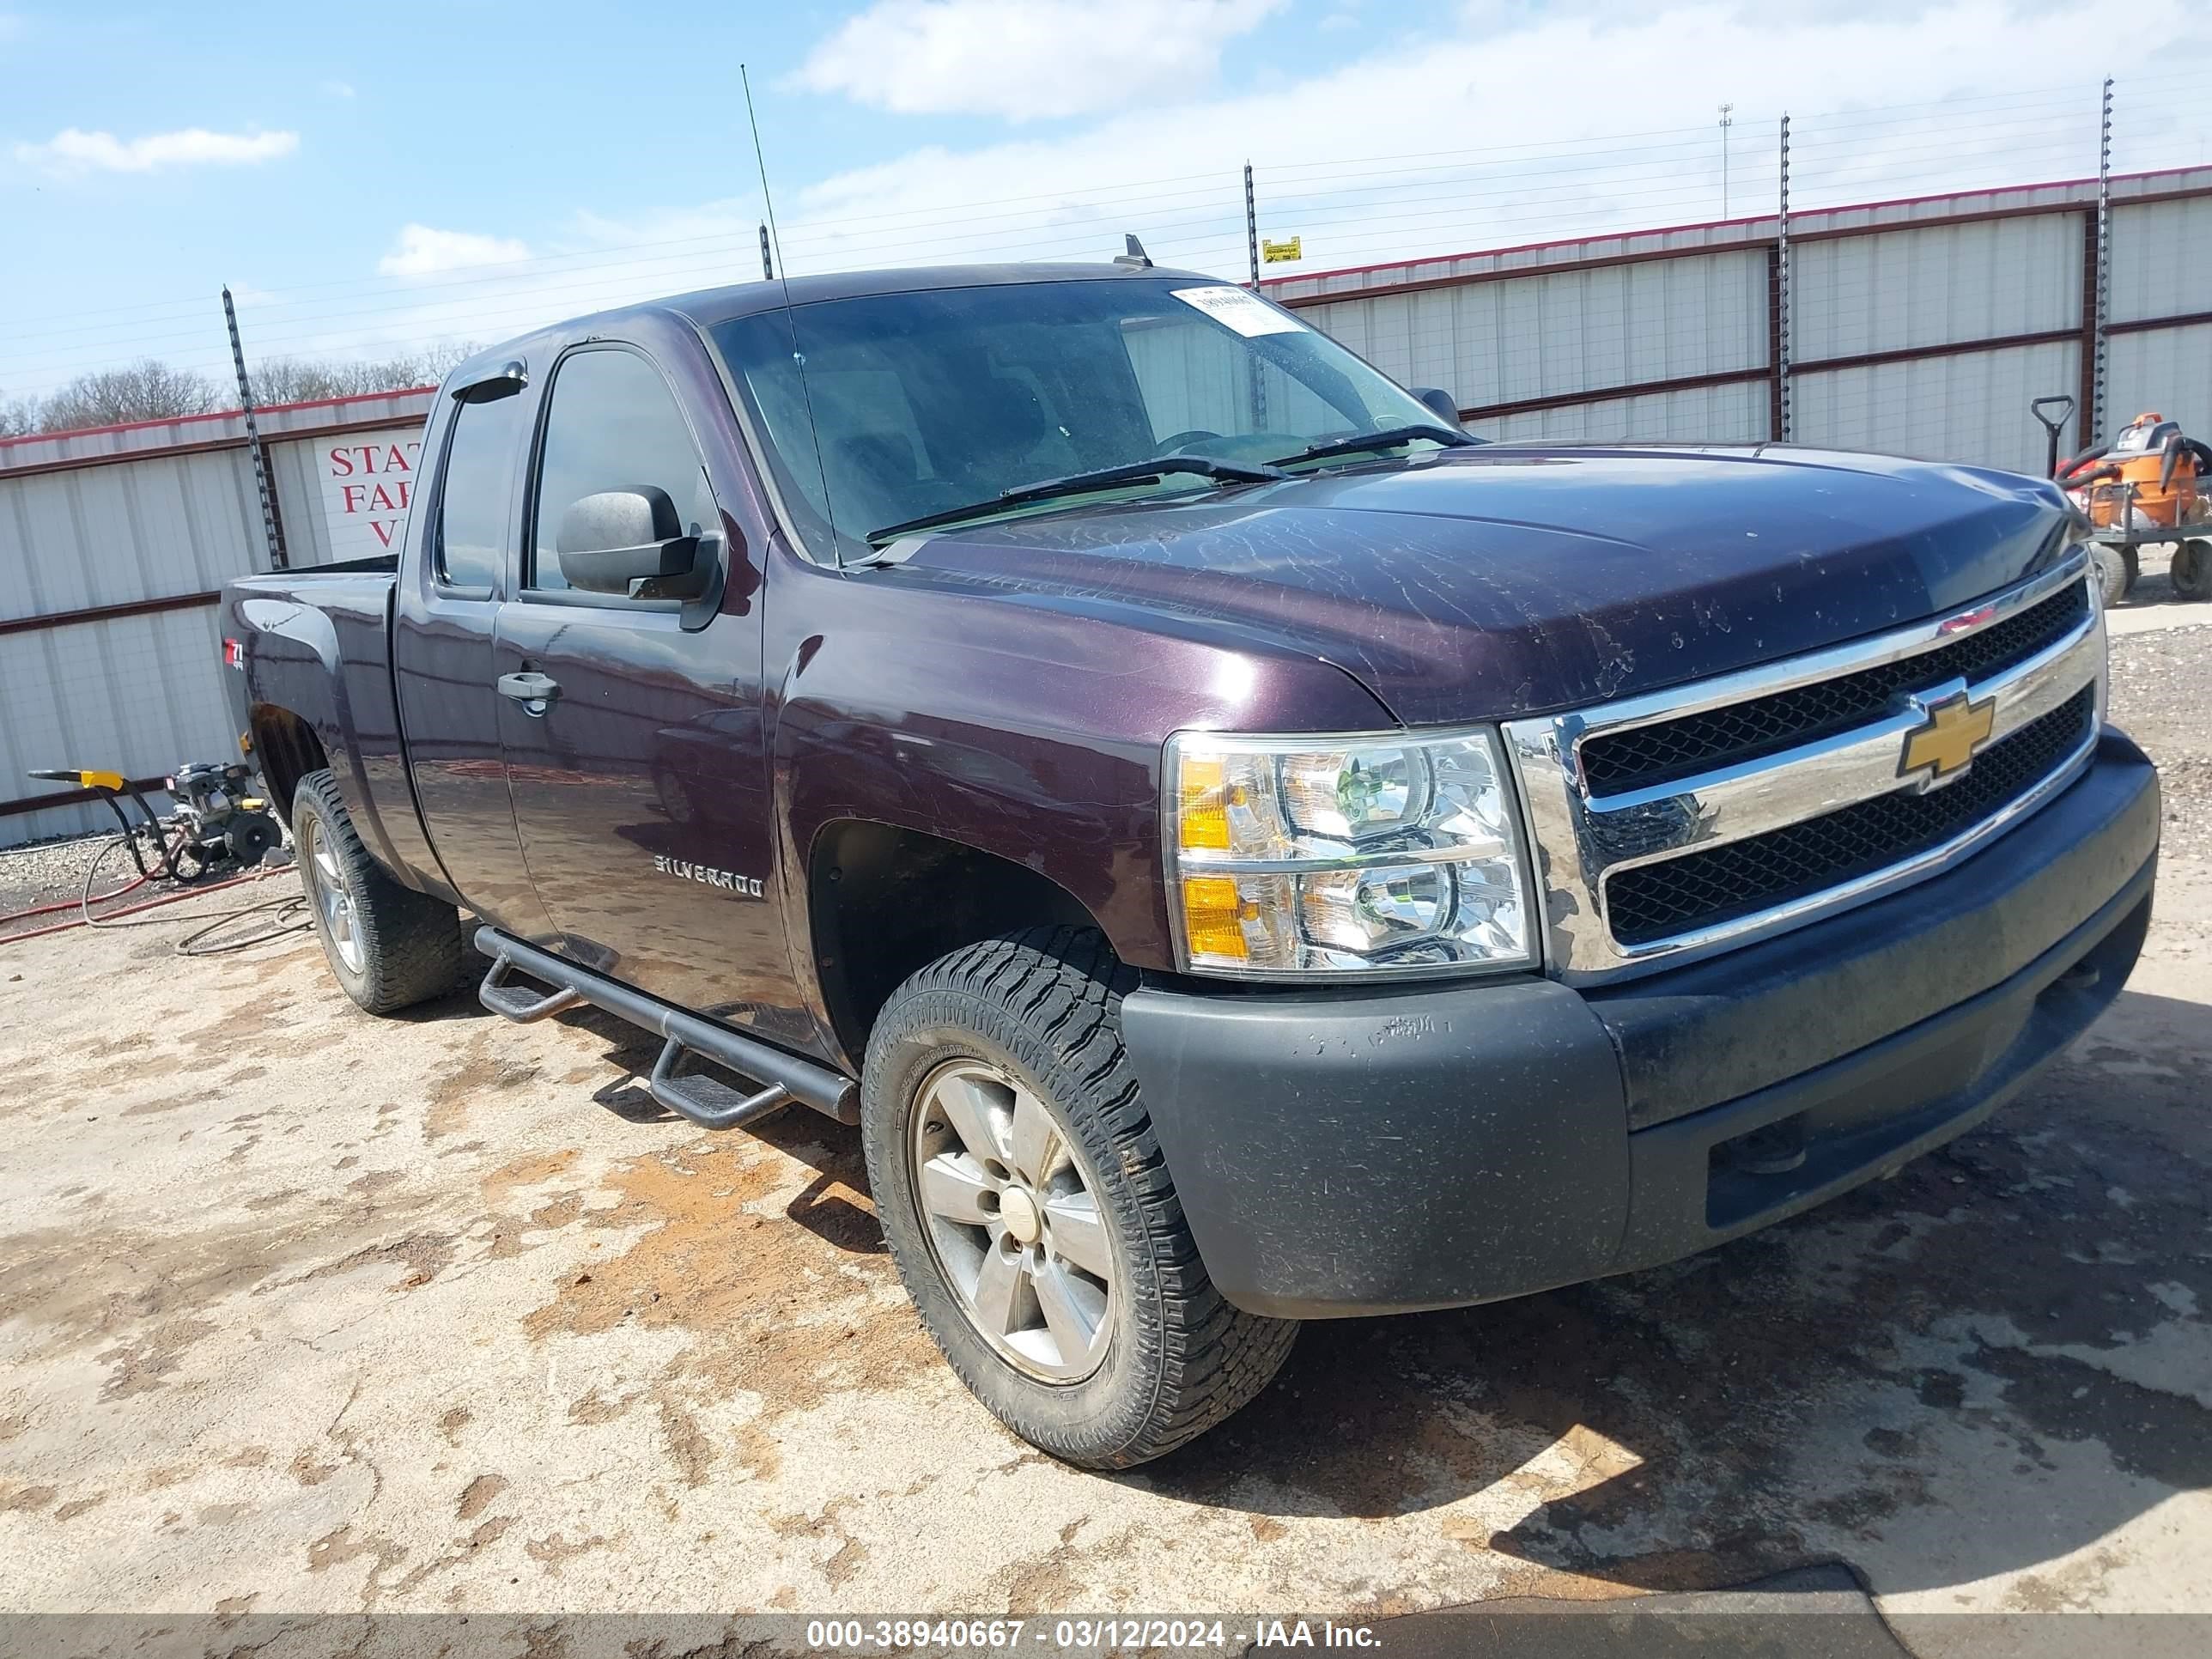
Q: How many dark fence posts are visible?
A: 5